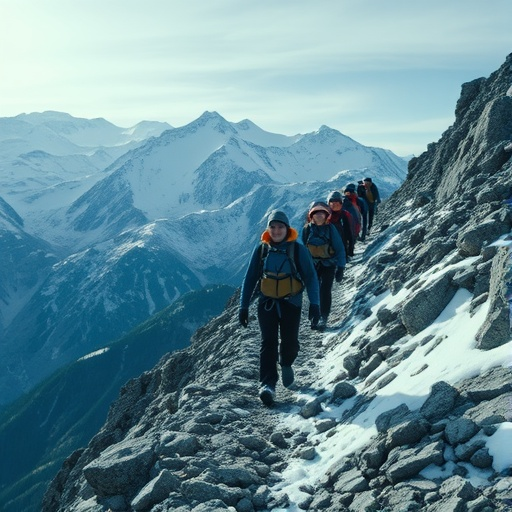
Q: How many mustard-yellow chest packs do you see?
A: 2